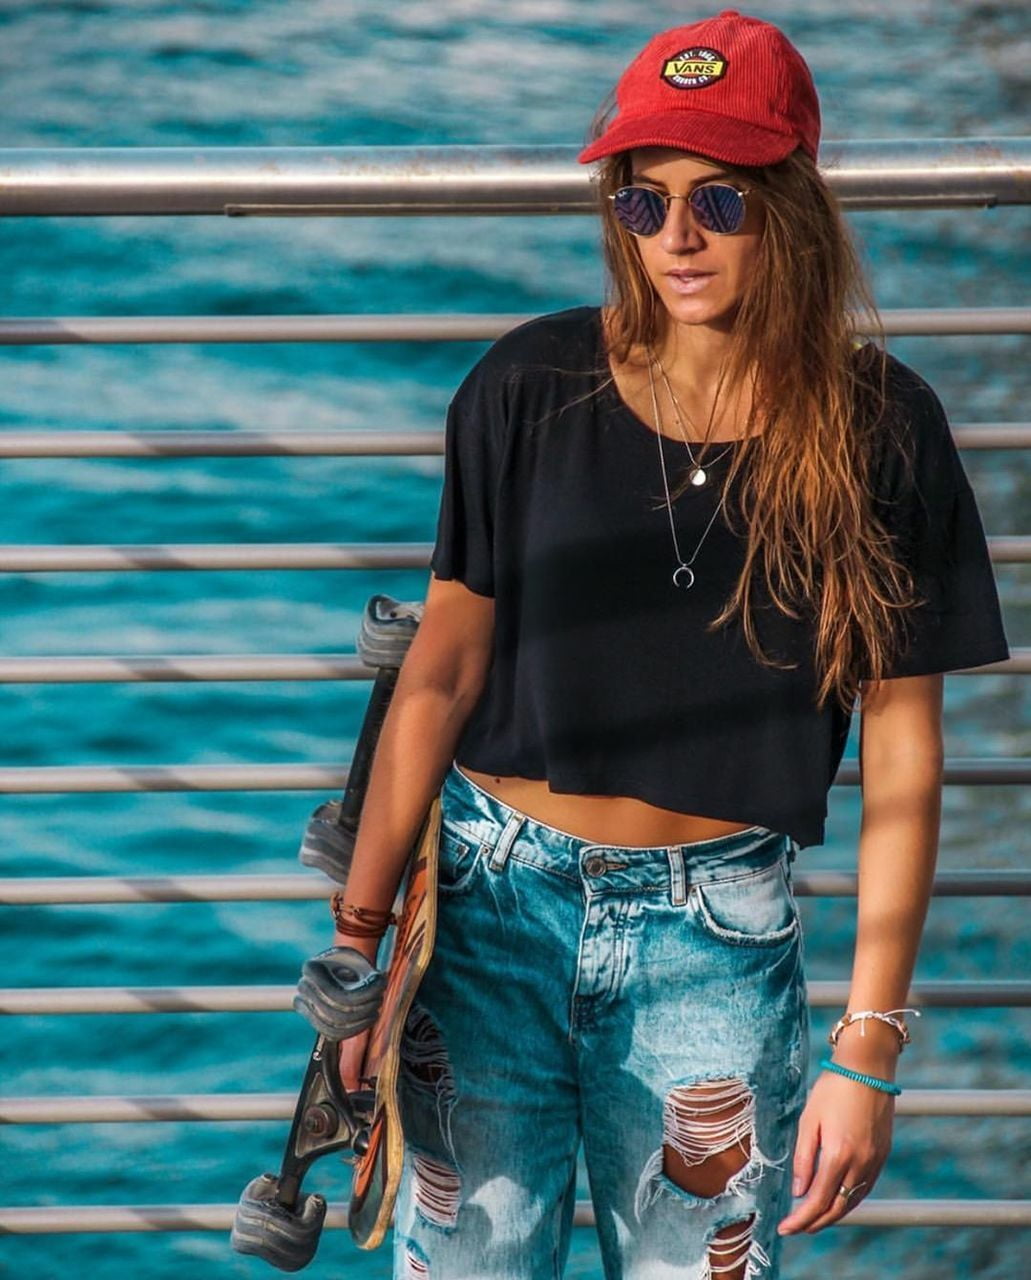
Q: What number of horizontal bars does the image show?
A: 10